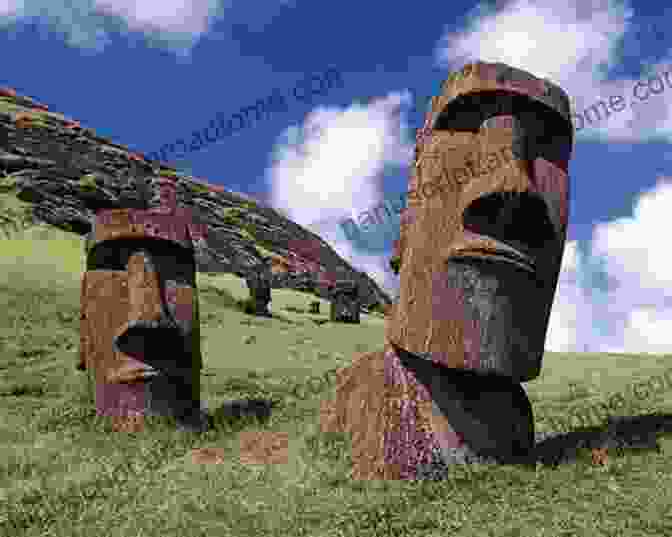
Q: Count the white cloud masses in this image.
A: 4